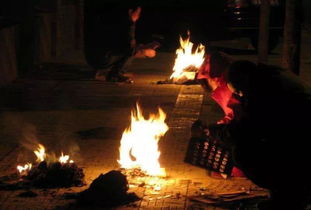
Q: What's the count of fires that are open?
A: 3